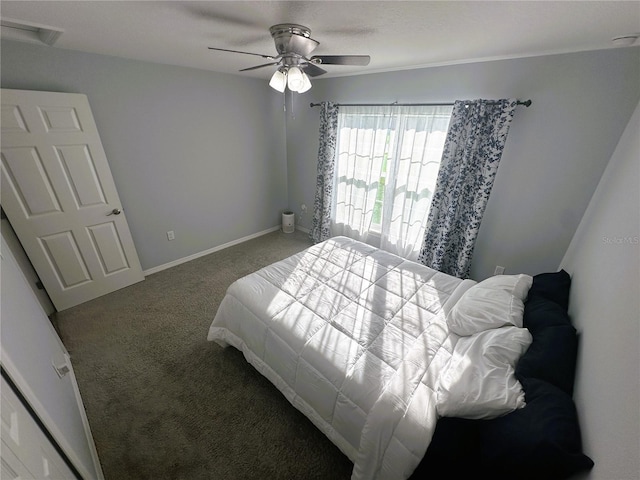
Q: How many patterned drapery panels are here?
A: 2